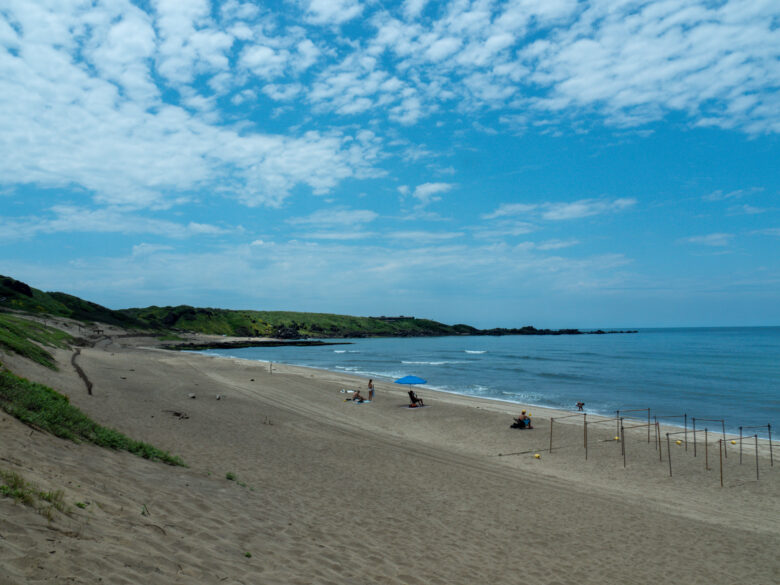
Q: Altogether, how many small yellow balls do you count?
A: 4